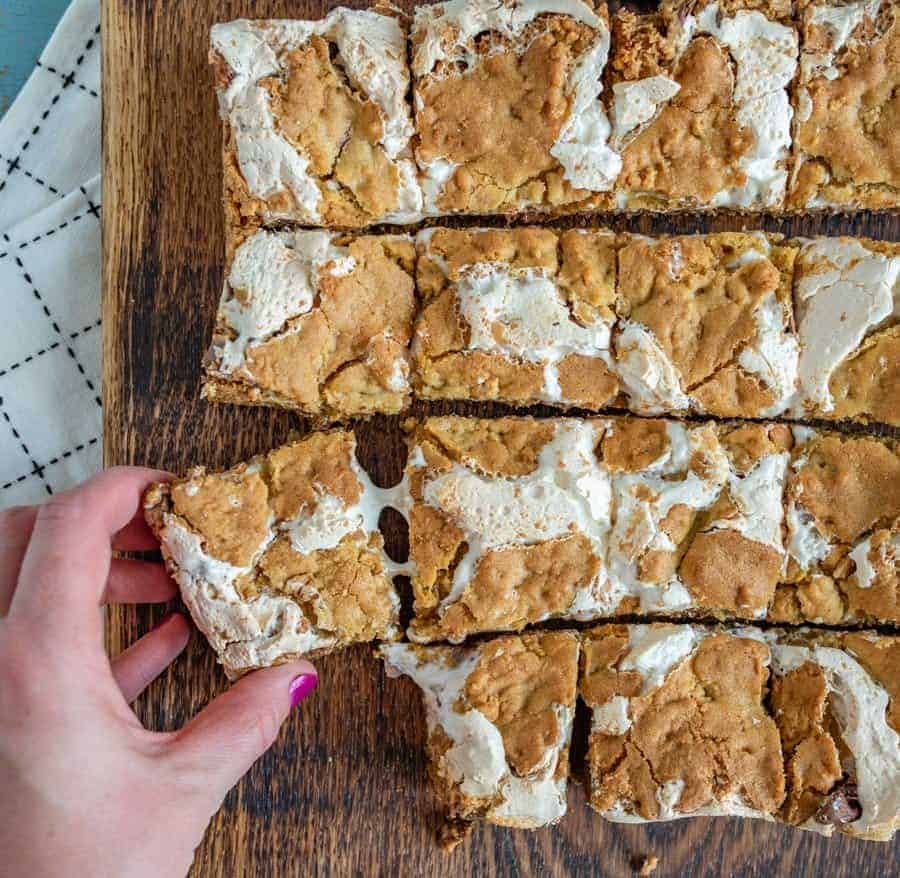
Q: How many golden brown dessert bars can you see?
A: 15